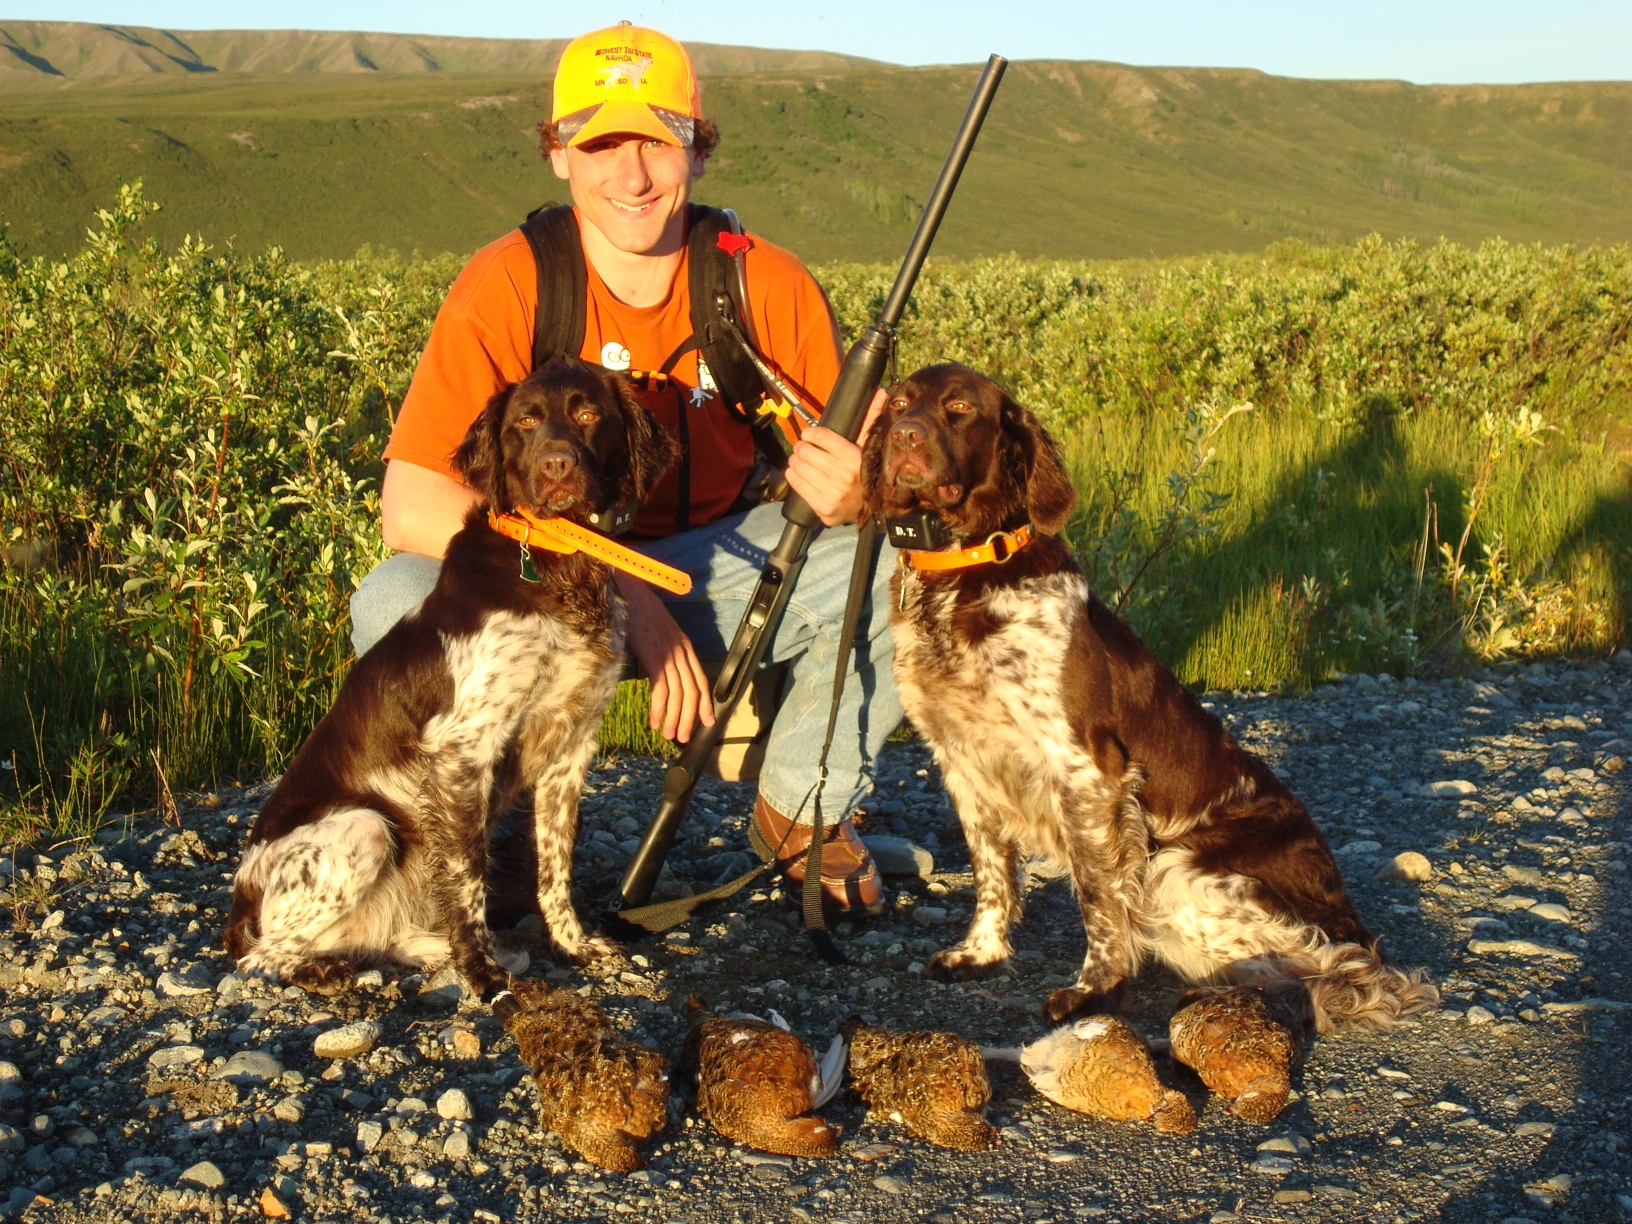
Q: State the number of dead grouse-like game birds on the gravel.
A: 5